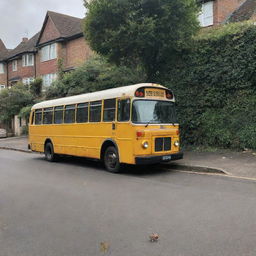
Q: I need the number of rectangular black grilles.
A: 2